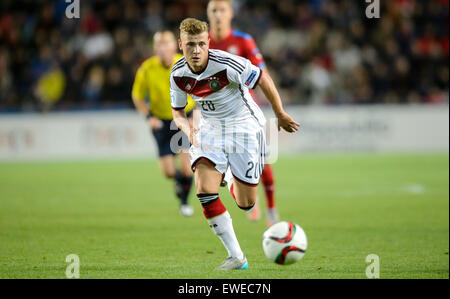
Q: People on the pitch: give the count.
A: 3